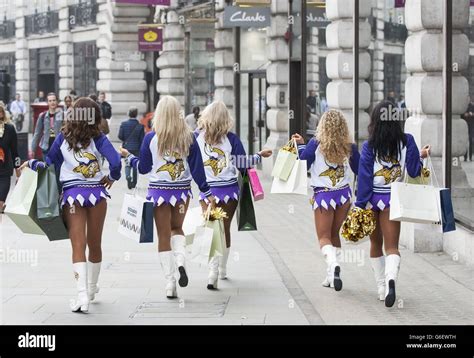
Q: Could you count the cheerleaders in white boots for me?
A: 5